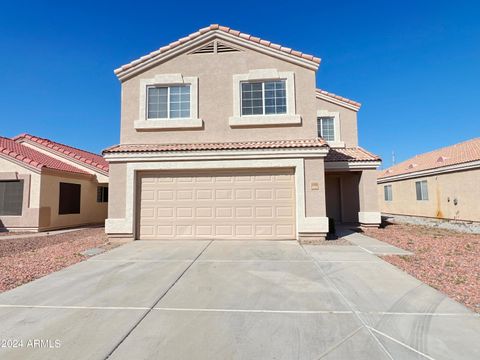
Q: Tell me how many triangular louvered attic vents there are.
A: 1